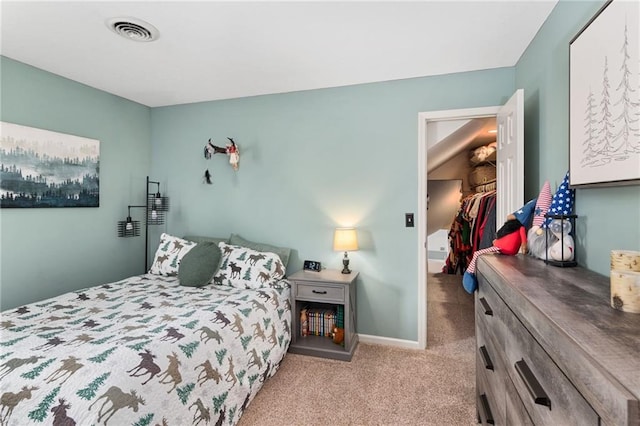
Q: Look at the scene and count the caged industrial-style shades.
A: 3